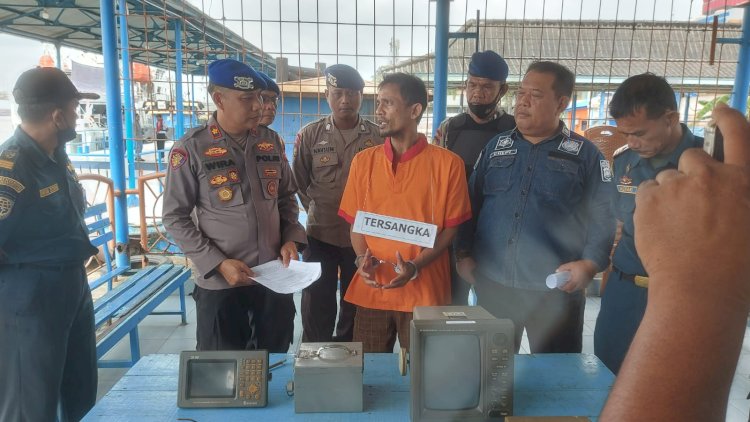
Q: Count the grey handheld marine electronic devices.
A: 1